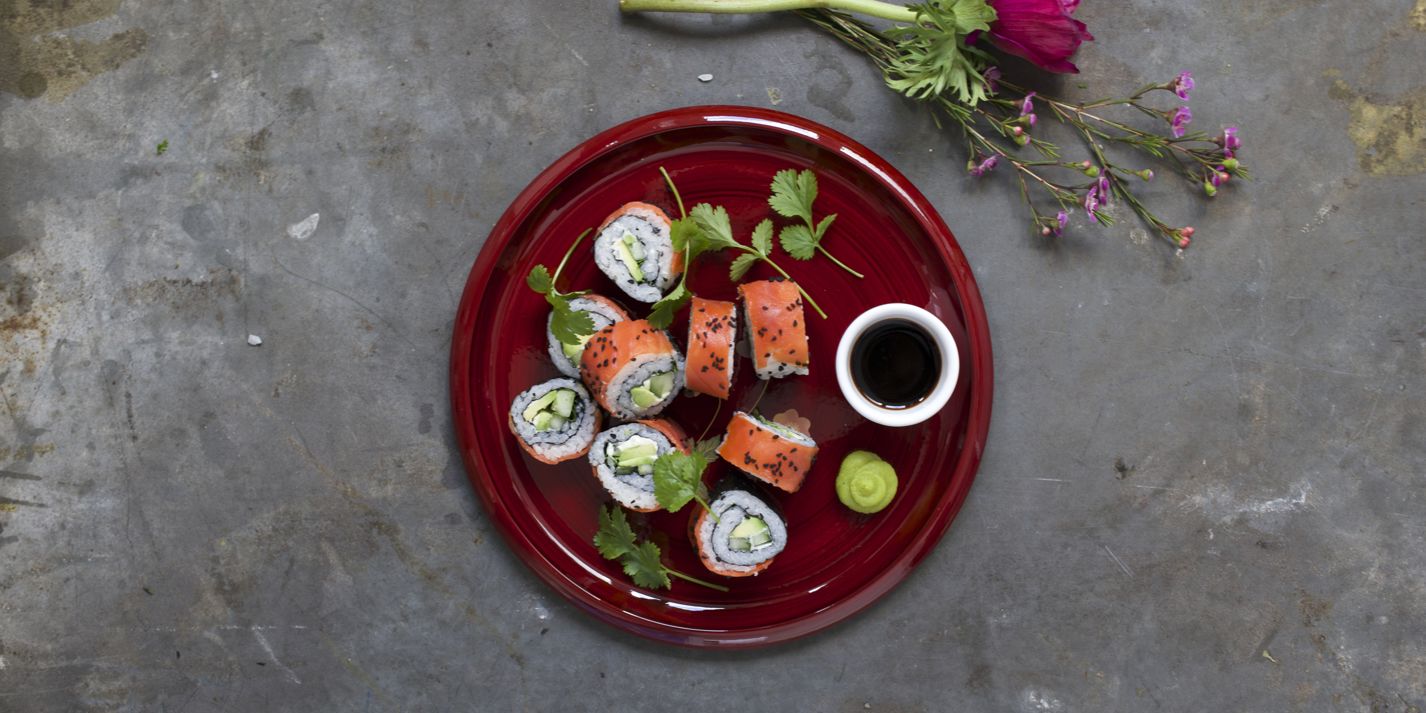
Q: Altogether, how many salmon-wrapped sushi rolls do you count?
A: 9